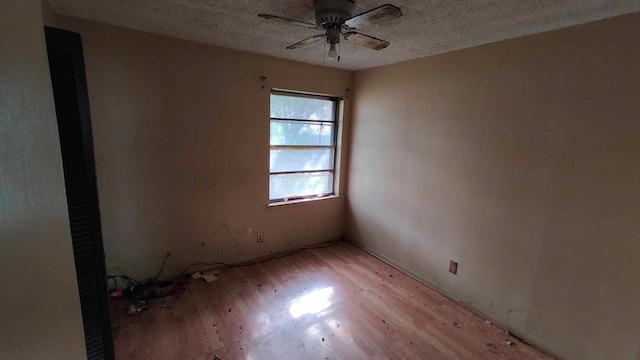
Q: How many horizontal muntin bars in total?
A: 3